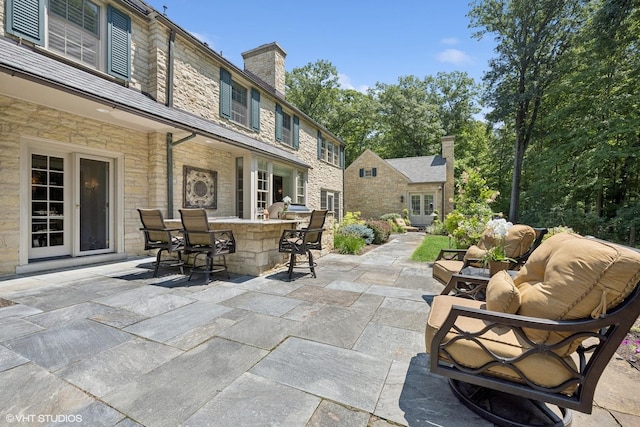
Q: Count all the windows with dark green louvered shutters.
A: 5